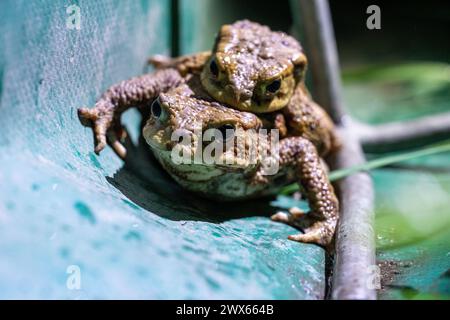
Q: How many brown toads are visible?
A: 2